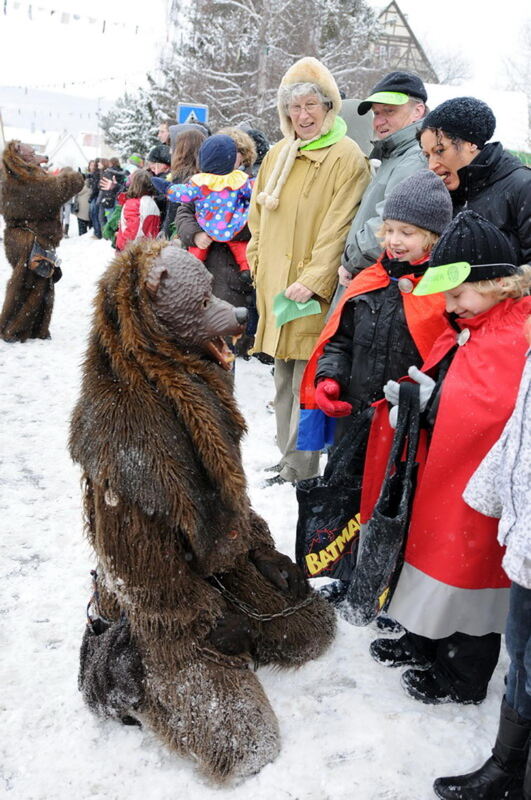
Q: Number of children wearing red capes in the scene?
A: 2